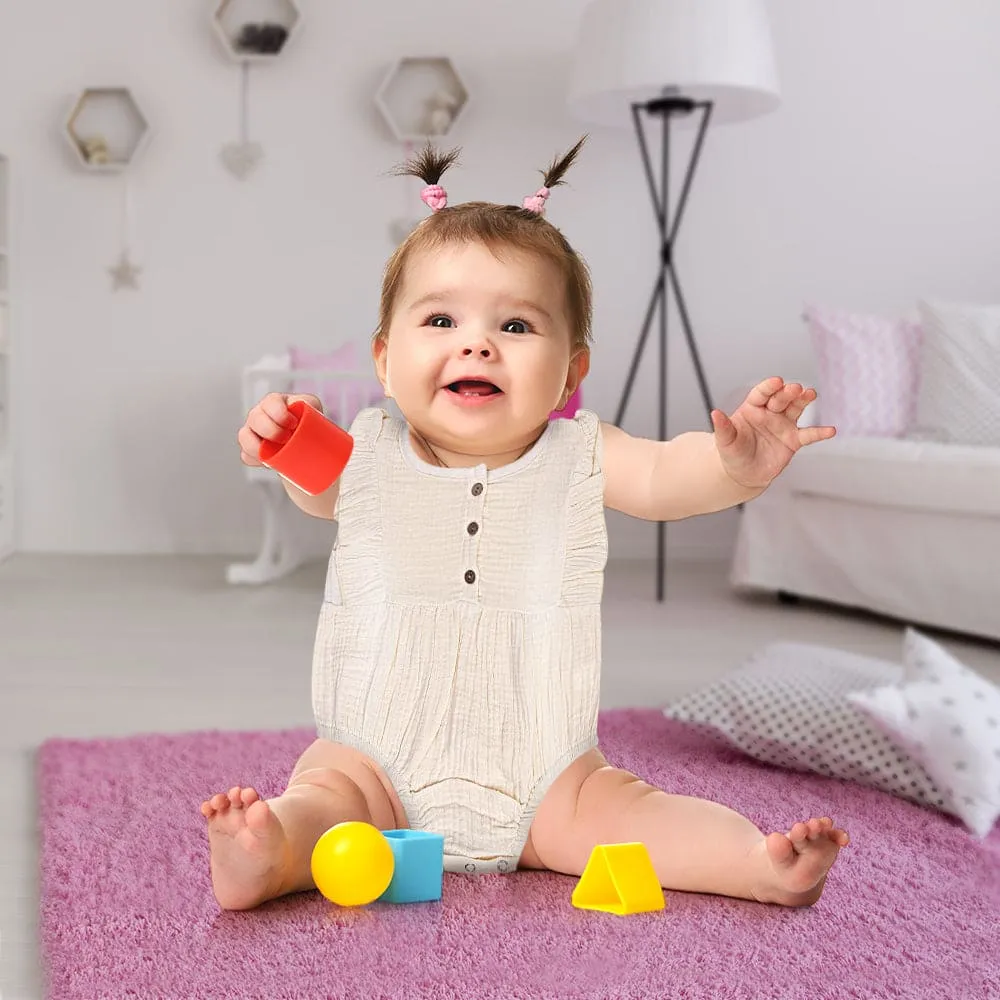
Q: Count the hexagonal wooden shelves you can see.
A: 3